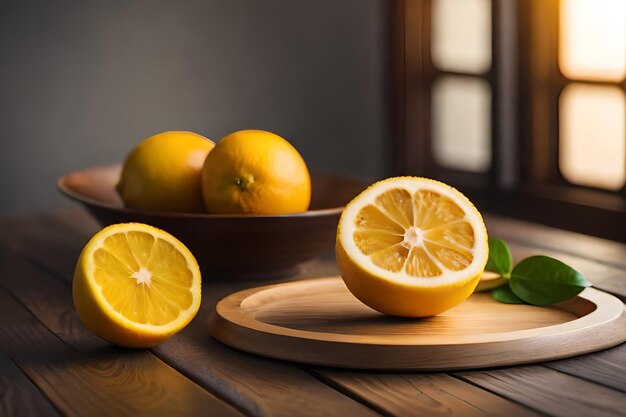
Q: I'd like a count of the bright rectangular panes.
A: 4